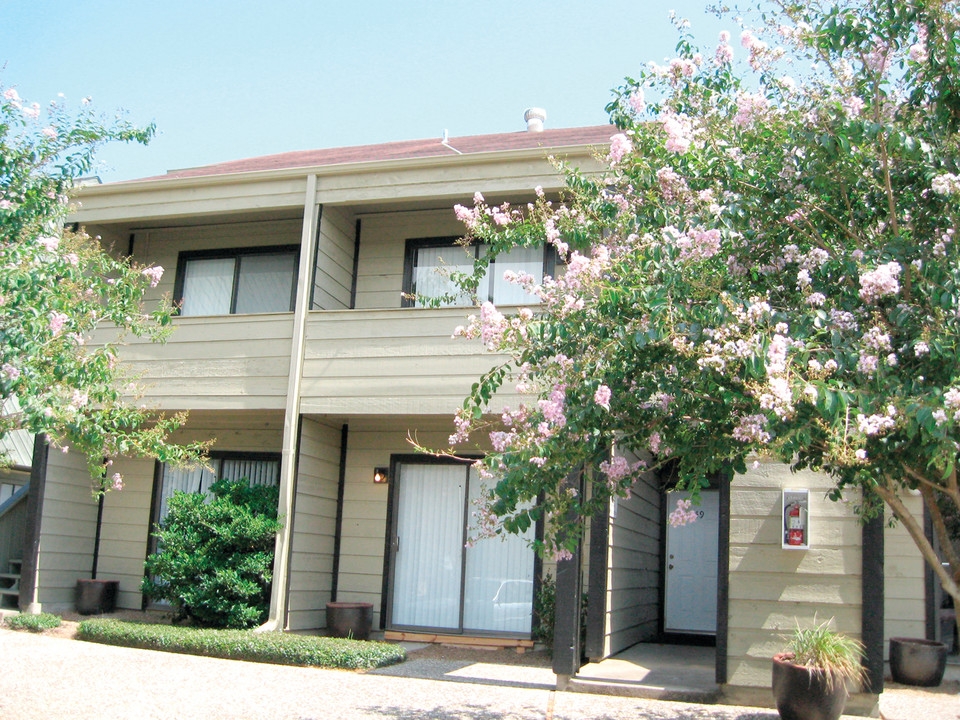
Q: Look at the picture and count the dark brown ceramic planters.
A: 4